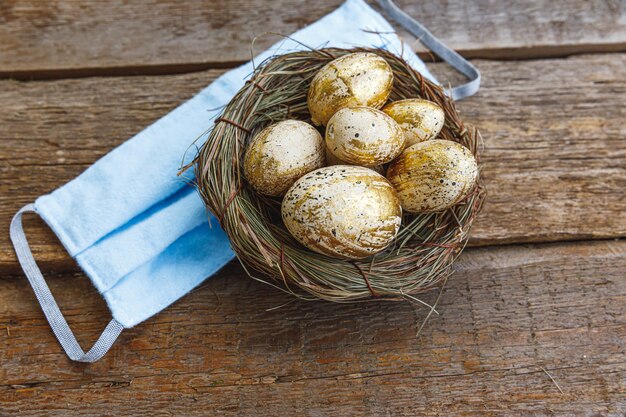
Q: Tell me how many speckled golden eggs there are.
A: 6